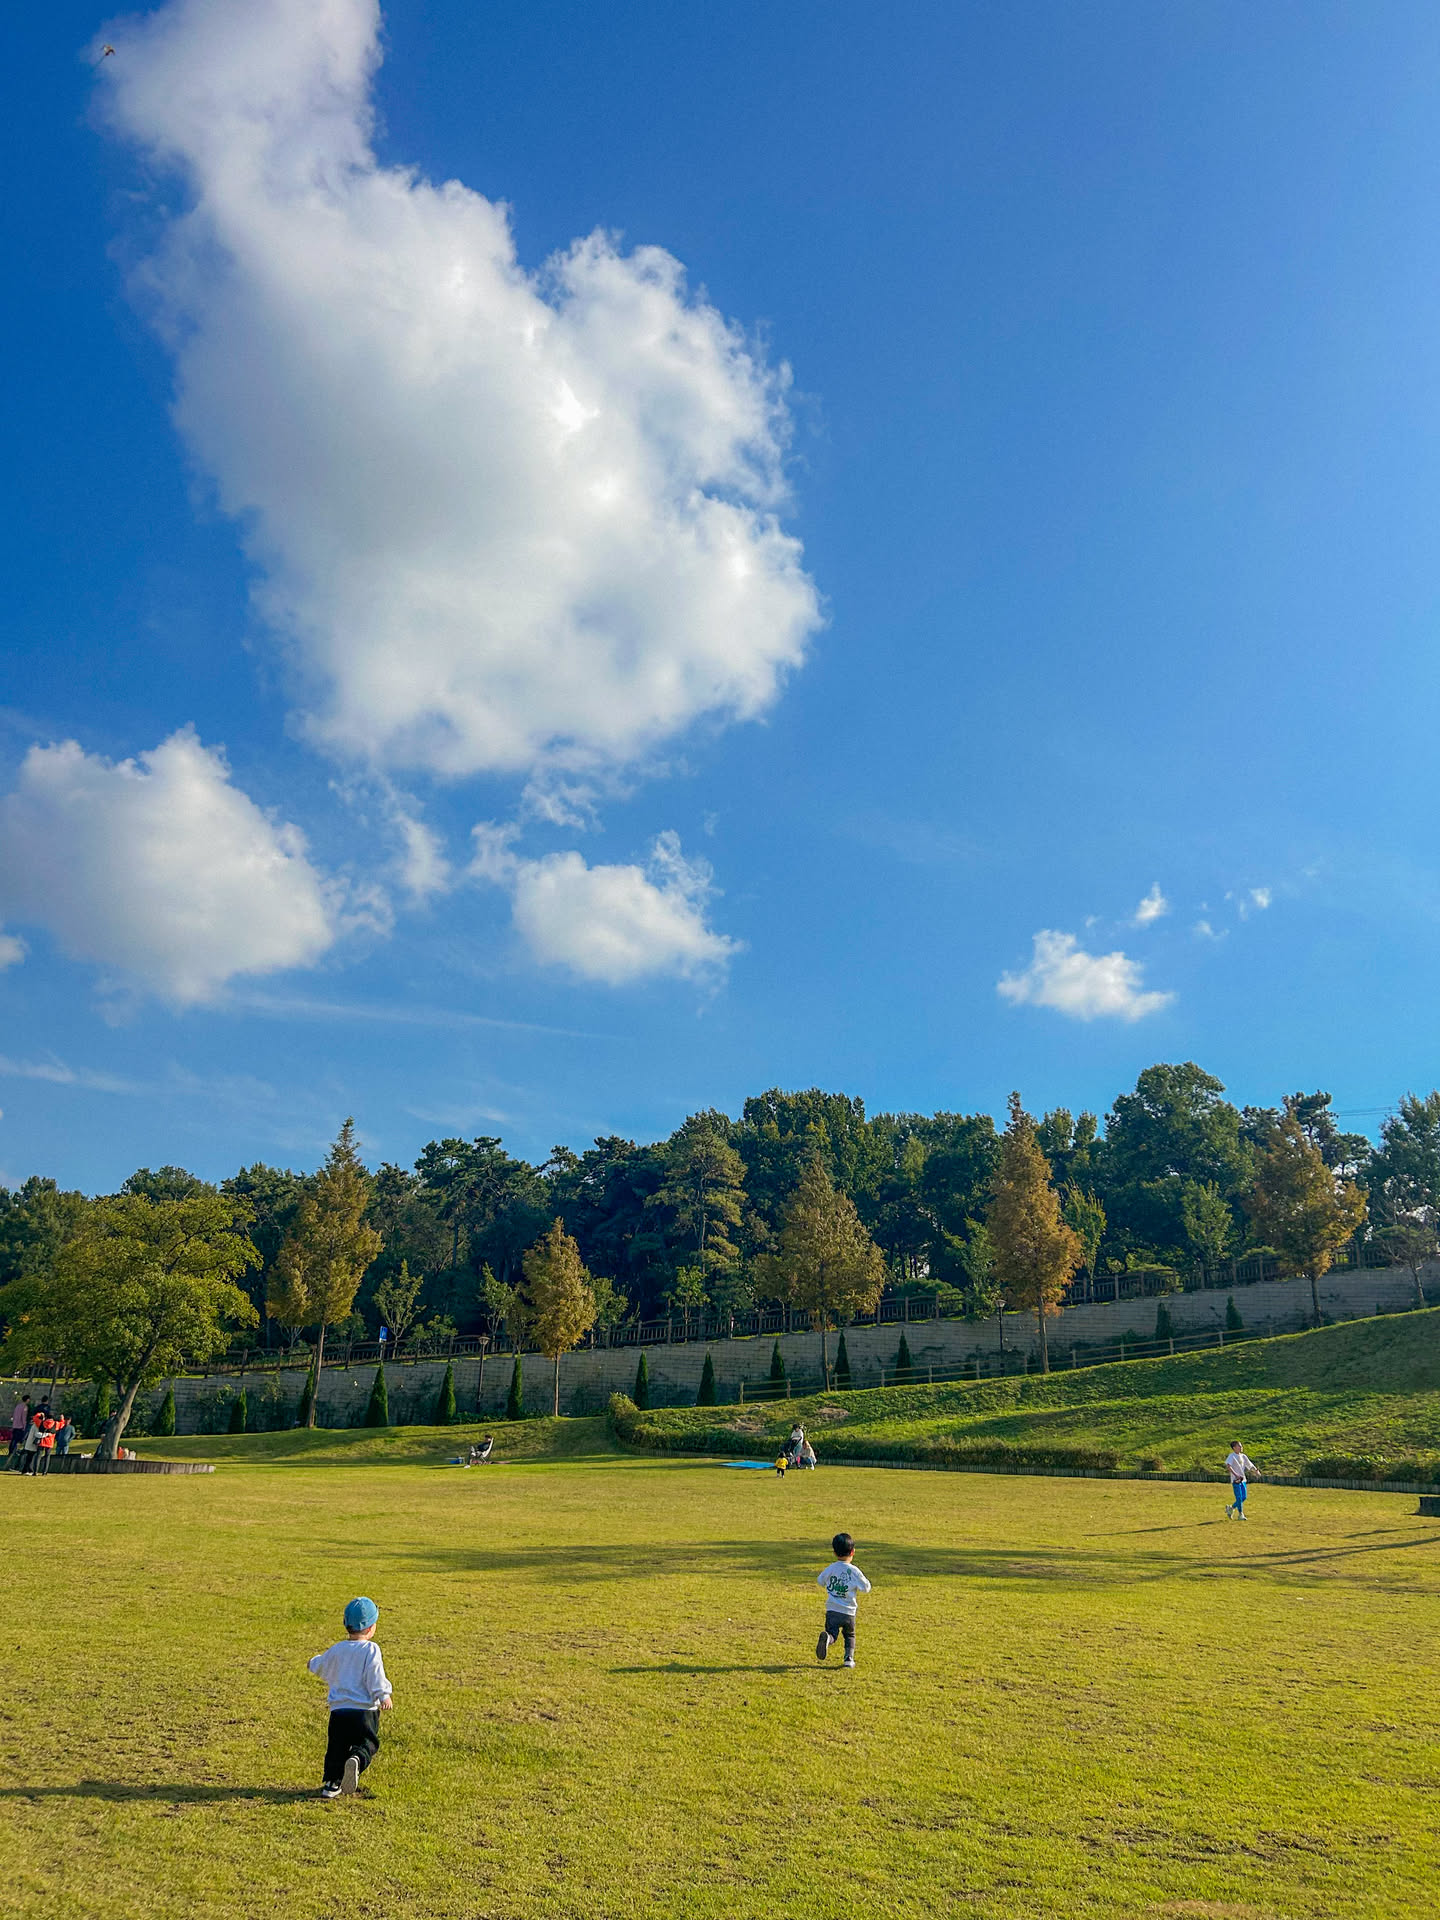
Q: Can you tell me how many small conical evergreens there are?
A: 14